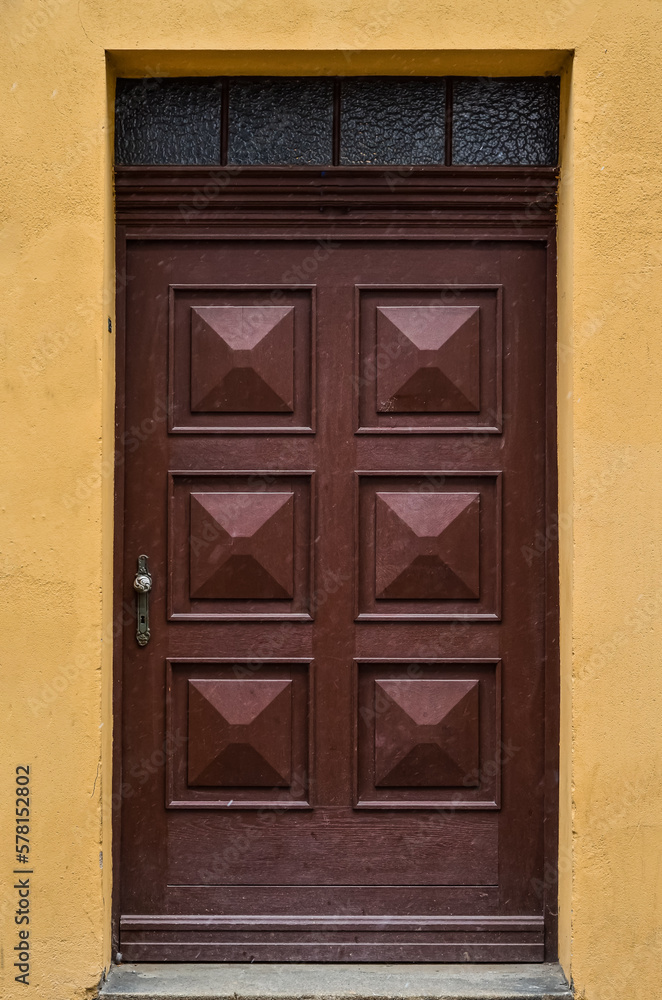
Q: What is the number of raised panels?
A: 6